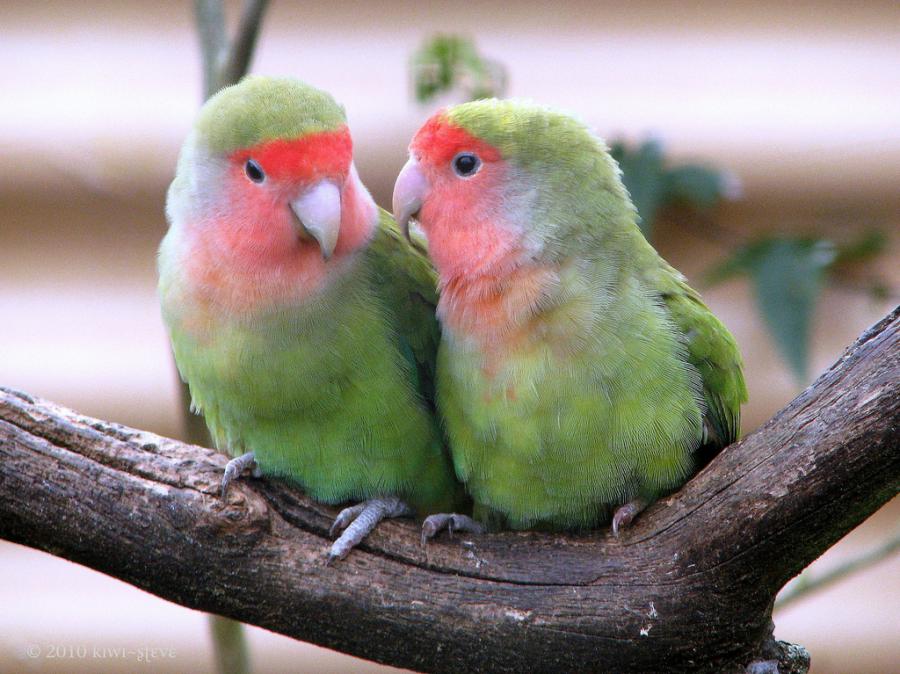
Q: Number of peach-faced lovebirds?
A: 2